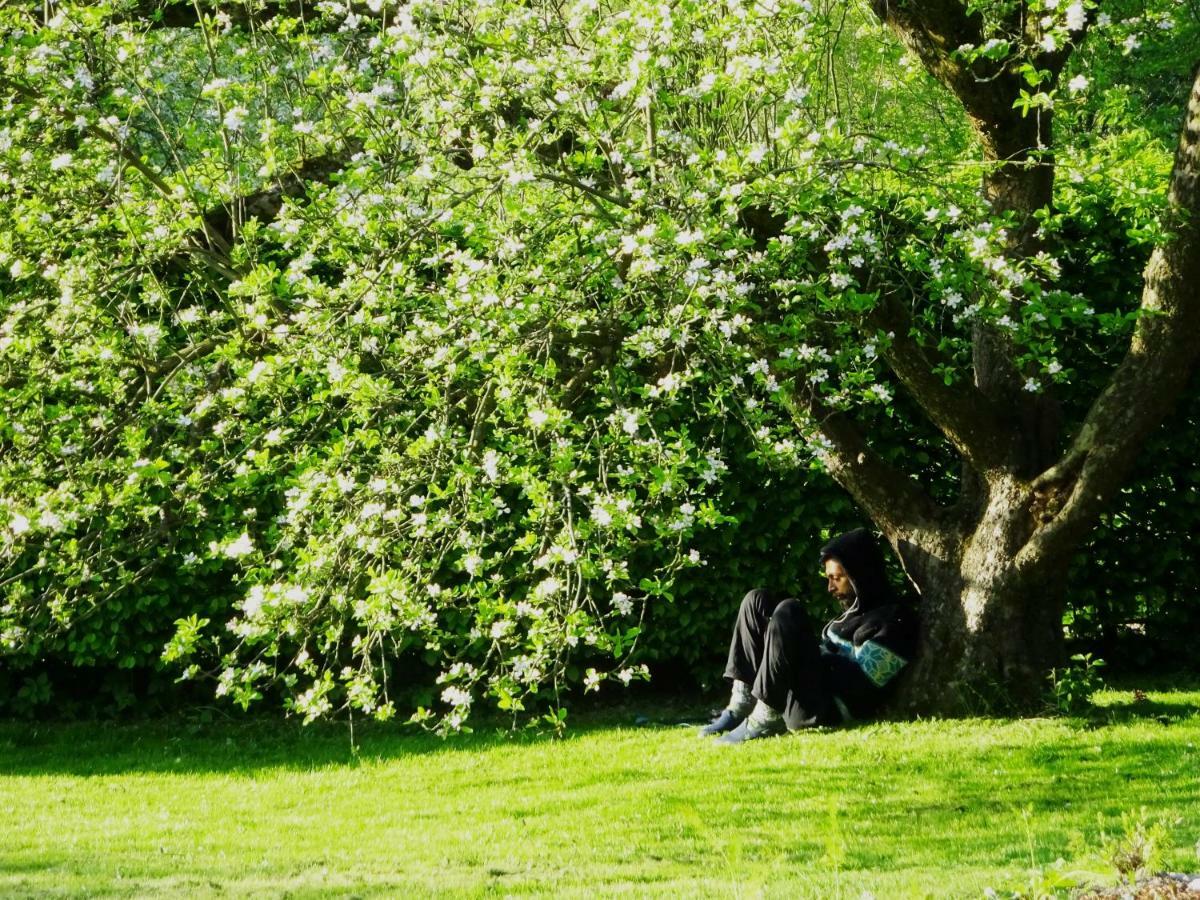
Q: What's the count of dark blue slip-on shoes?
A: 2